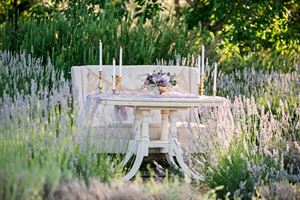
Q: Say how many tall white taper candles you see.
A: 6